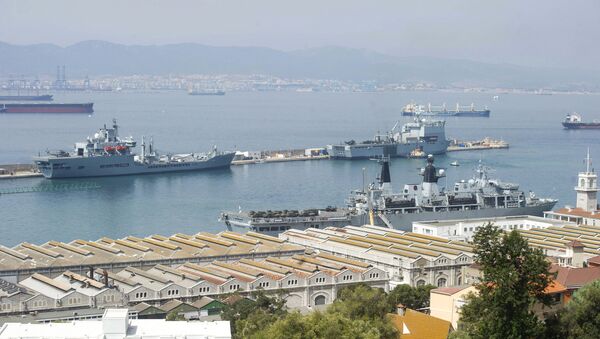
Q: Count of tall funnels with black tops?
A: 2